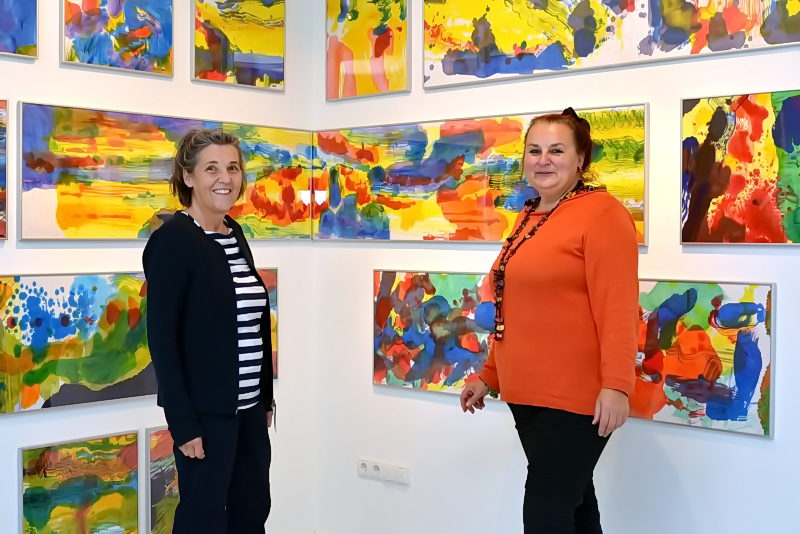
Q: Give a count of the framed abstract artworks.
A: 13